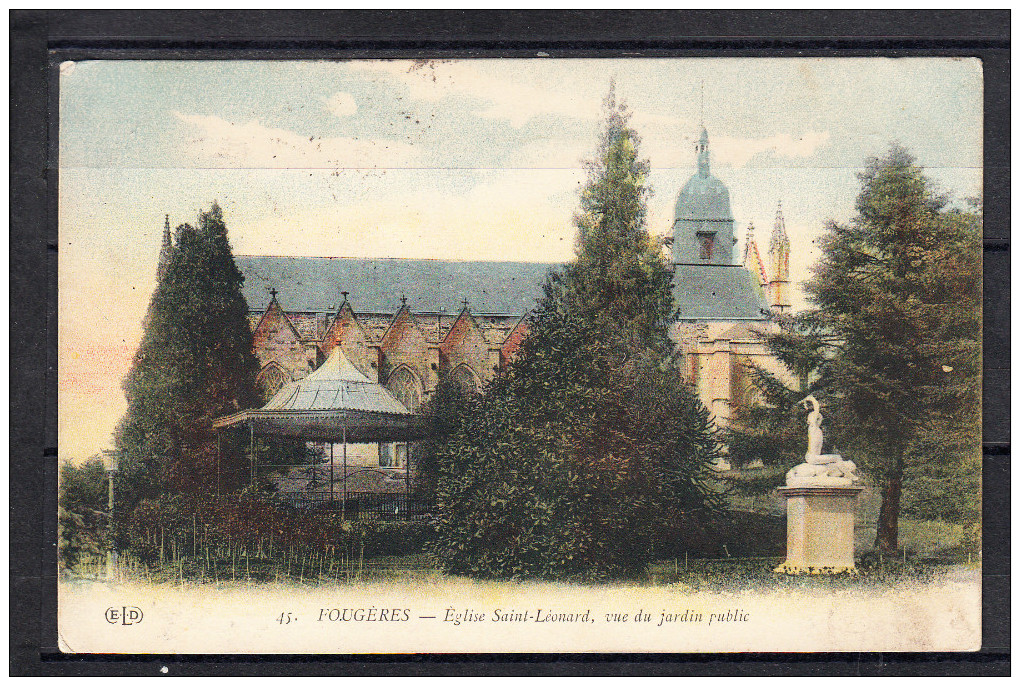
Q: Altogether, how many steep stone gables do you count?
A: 5